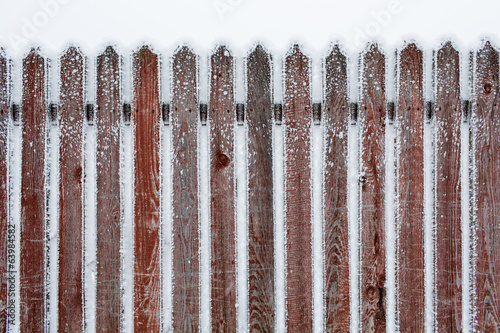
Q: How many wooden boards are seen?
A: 14